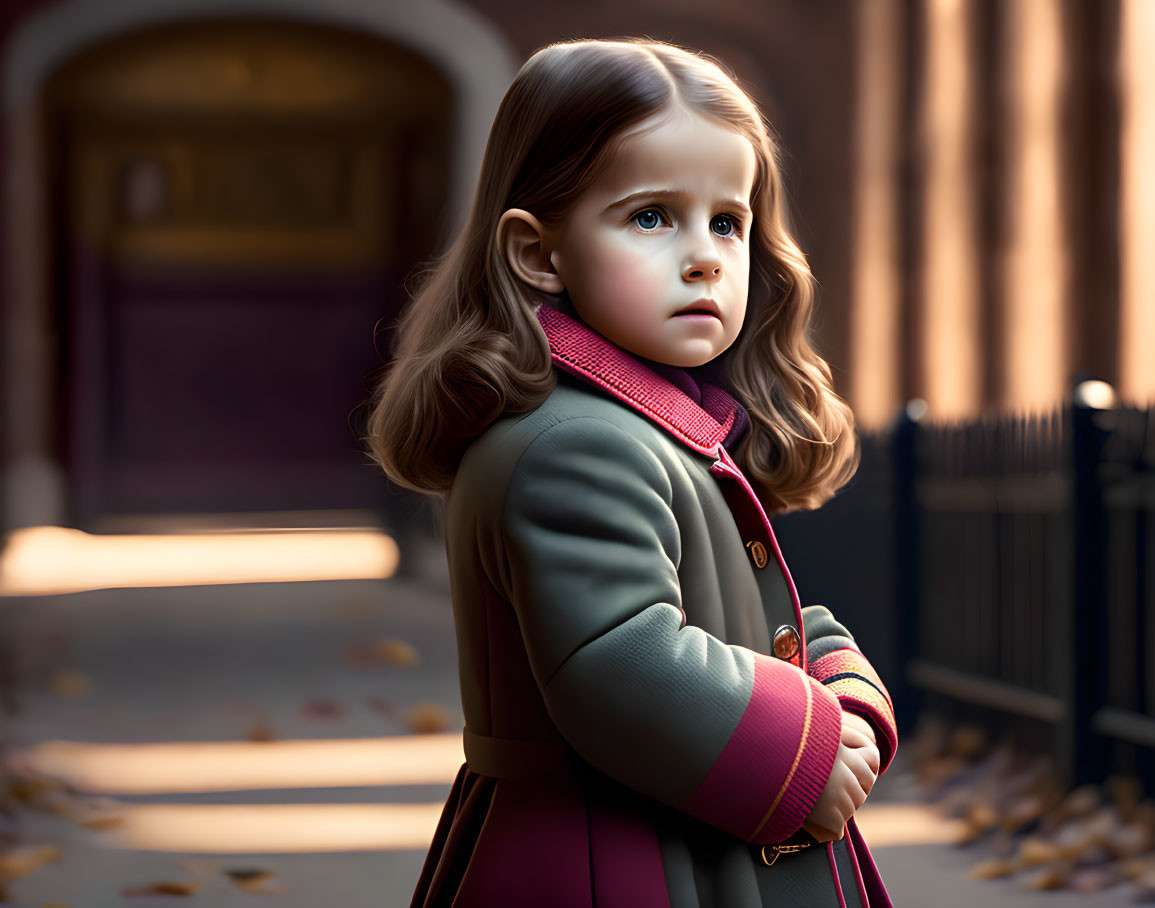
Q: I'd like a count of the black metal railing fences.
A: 1